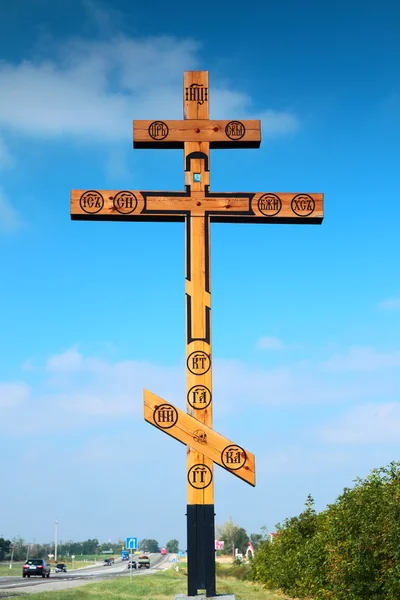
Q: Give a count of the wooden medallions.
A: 11